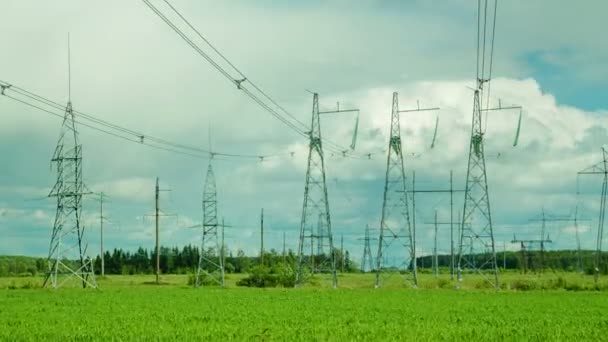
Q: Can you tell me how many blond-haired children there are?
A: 0